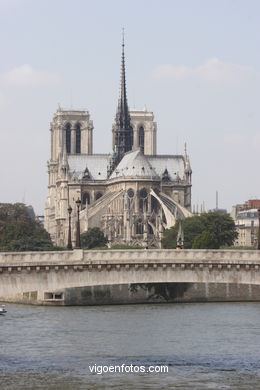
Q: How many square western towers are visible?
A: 2